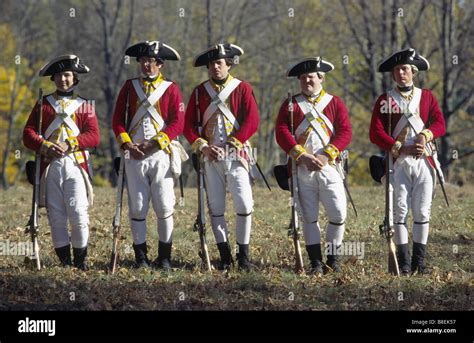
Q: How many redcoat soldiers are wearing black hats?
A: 5